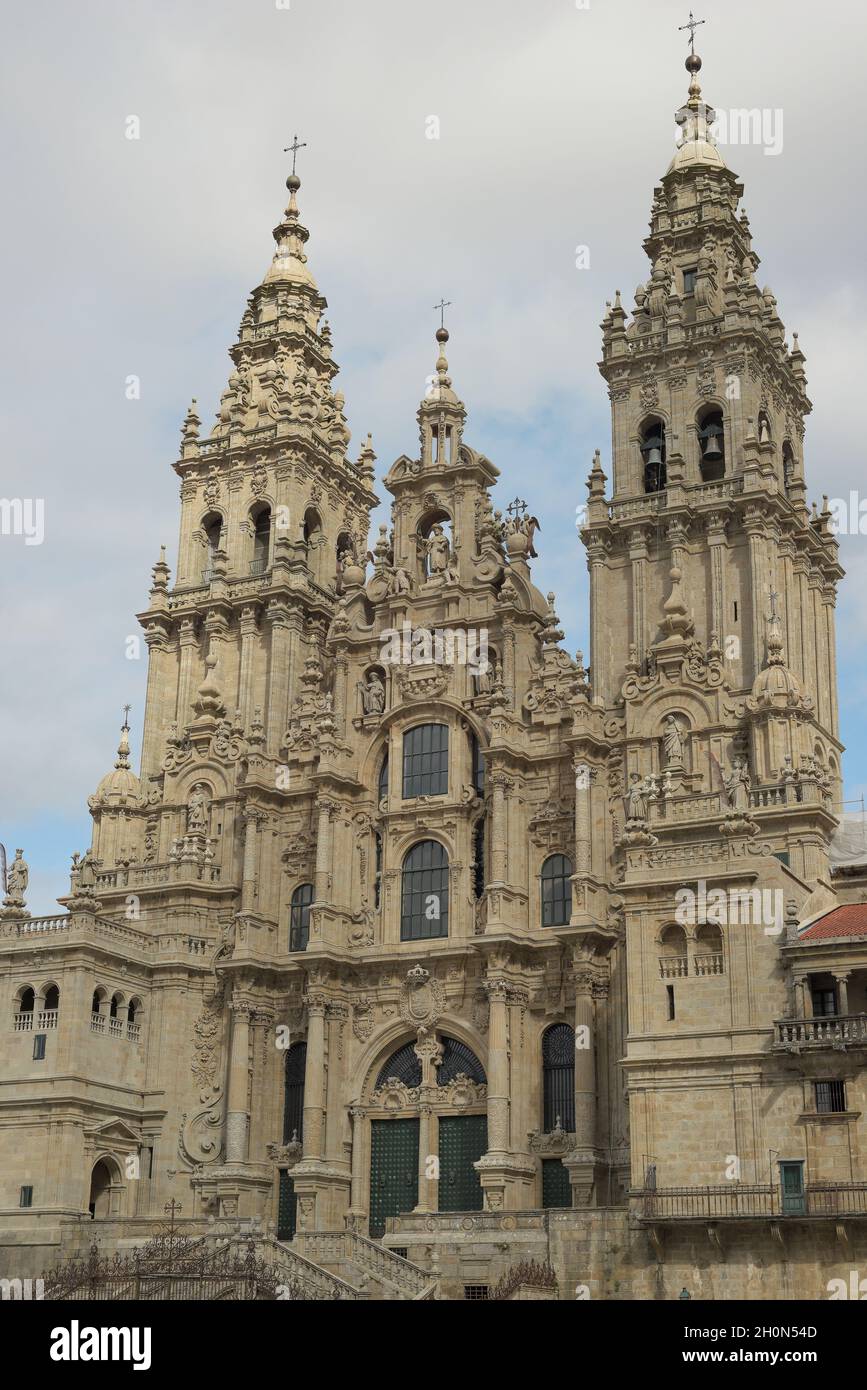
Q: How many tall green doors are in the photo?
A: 2